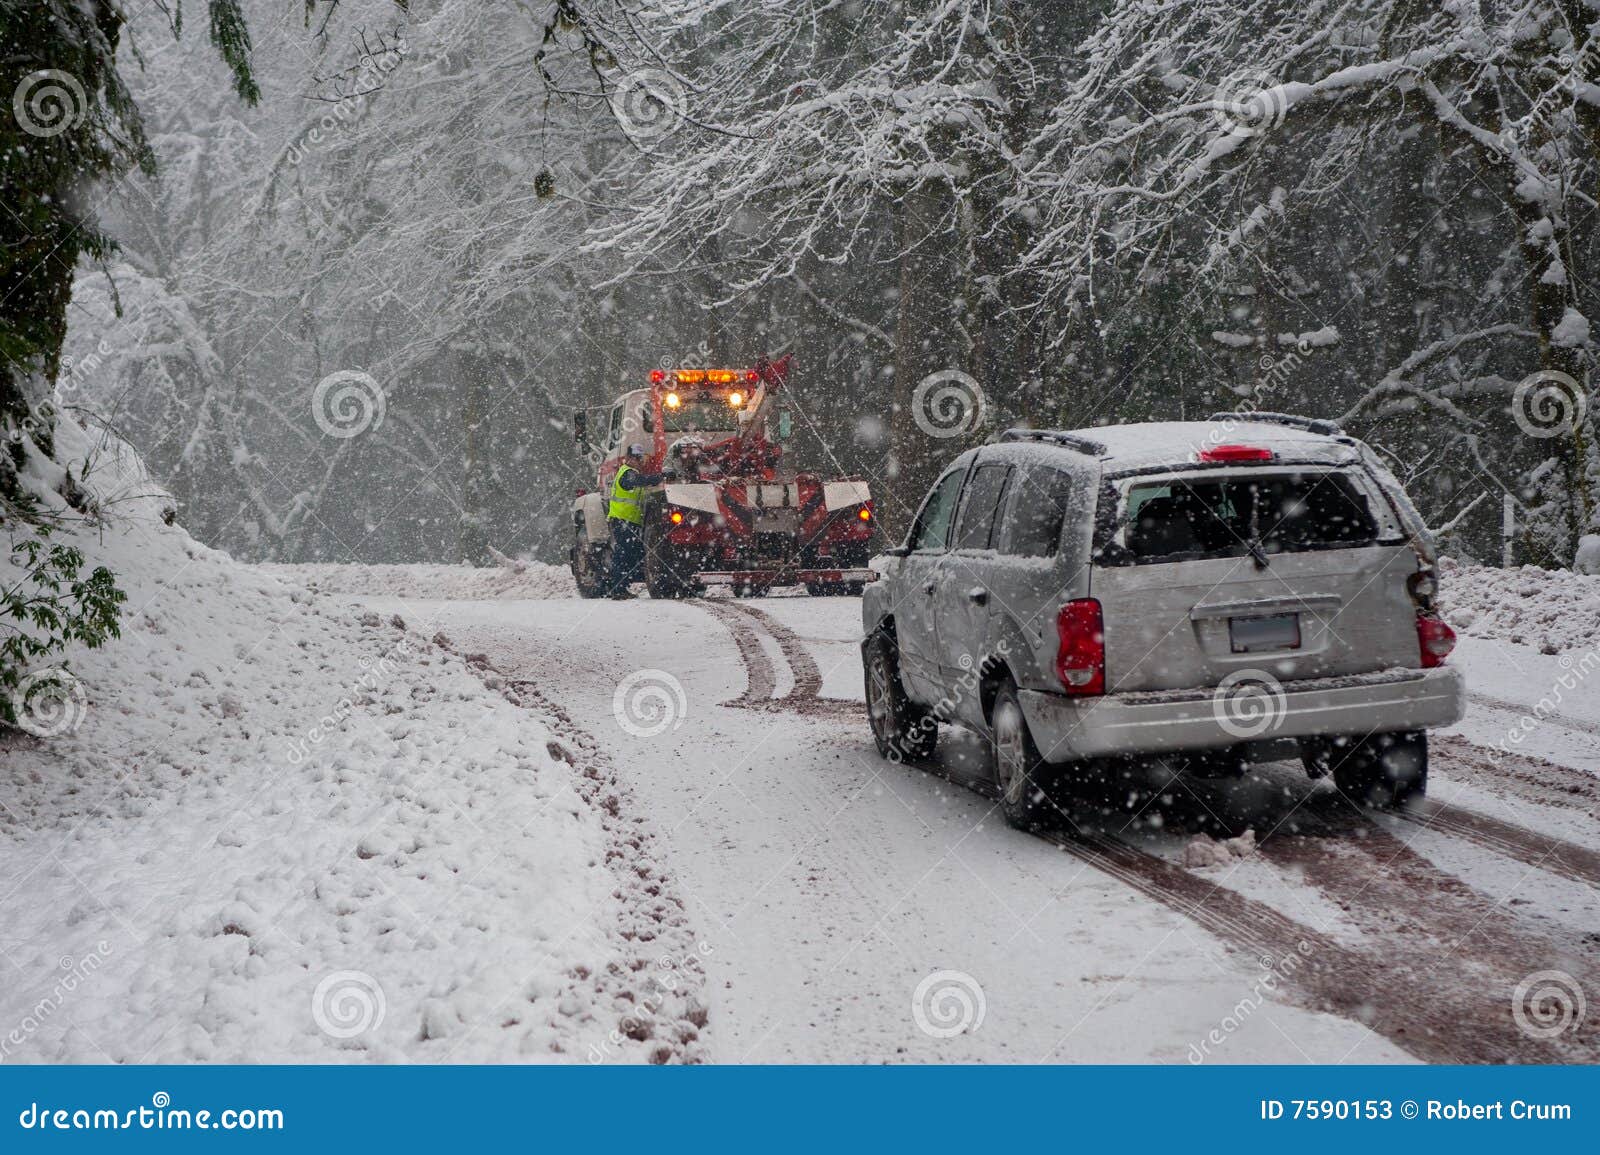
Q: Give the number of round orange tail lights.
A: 2